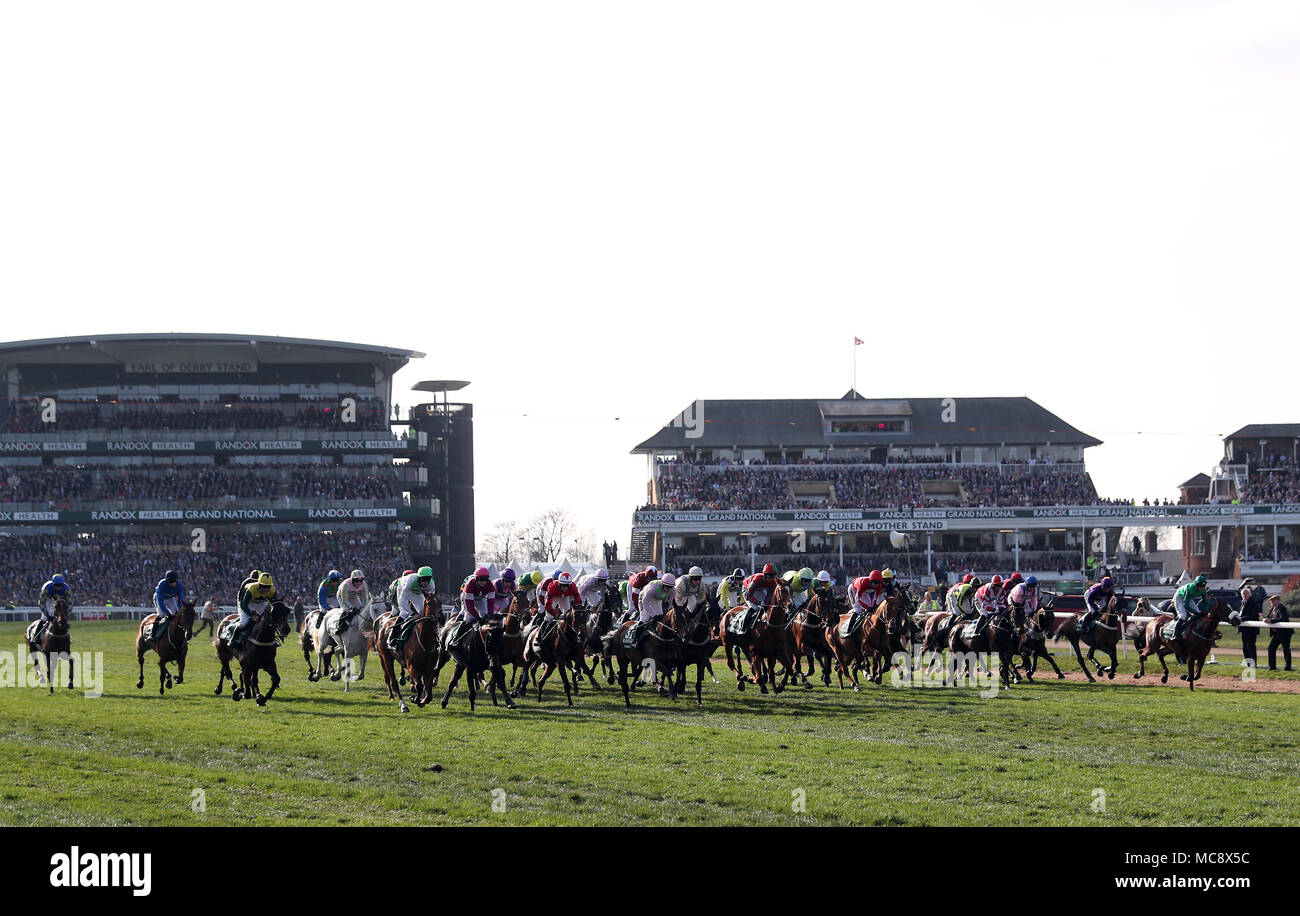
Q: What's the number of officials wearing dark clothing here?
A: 2